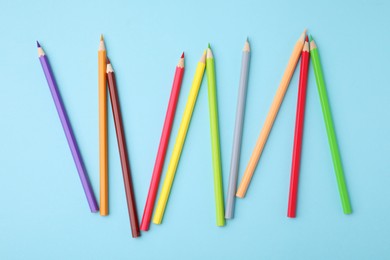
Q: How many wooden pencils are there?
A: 10